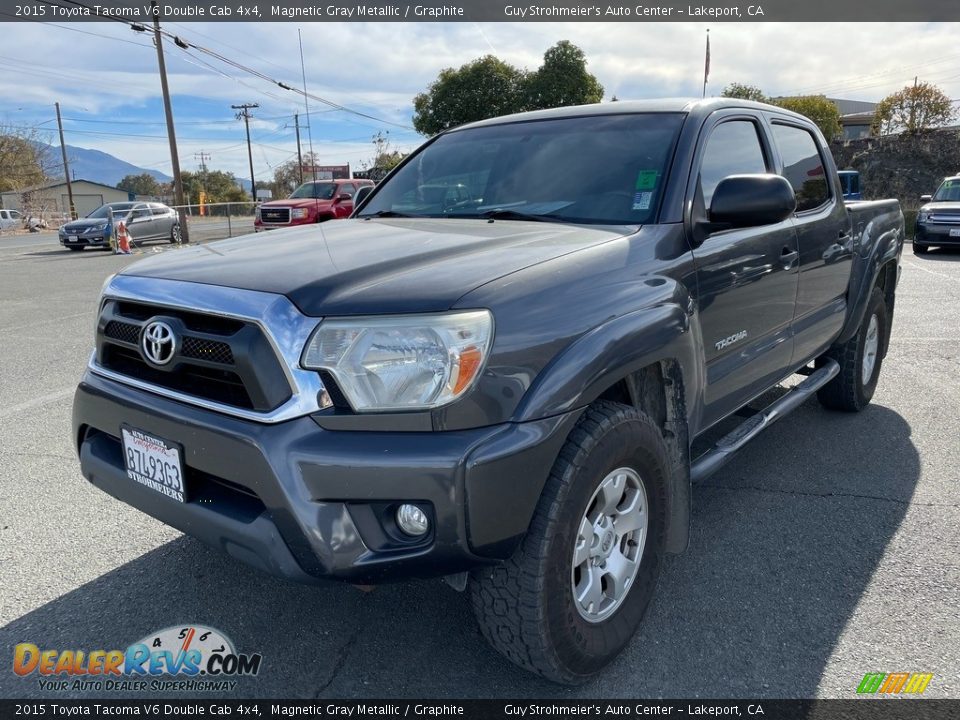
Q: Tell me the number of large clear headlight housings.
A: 1